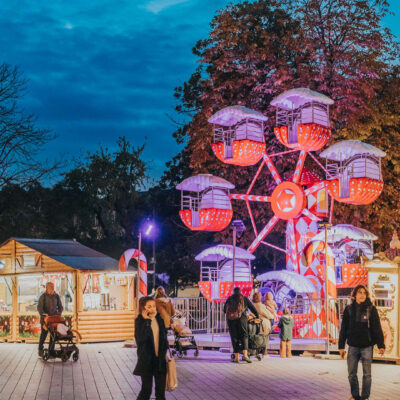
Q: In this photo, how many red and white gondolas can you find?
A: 7